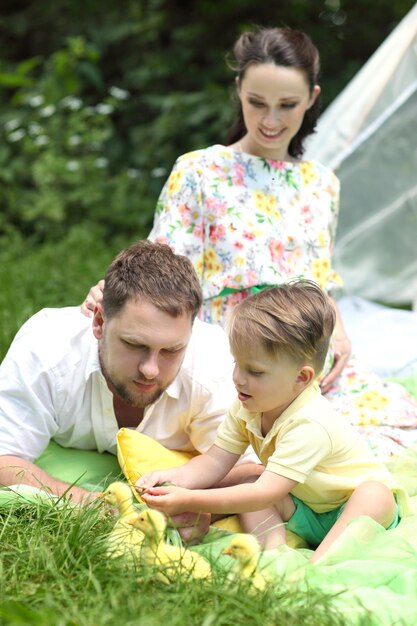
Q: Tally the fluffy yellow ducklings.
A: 3